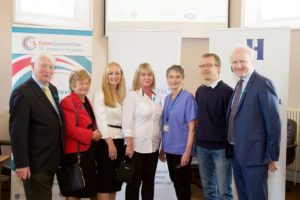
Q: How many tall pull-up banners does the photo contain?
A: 3